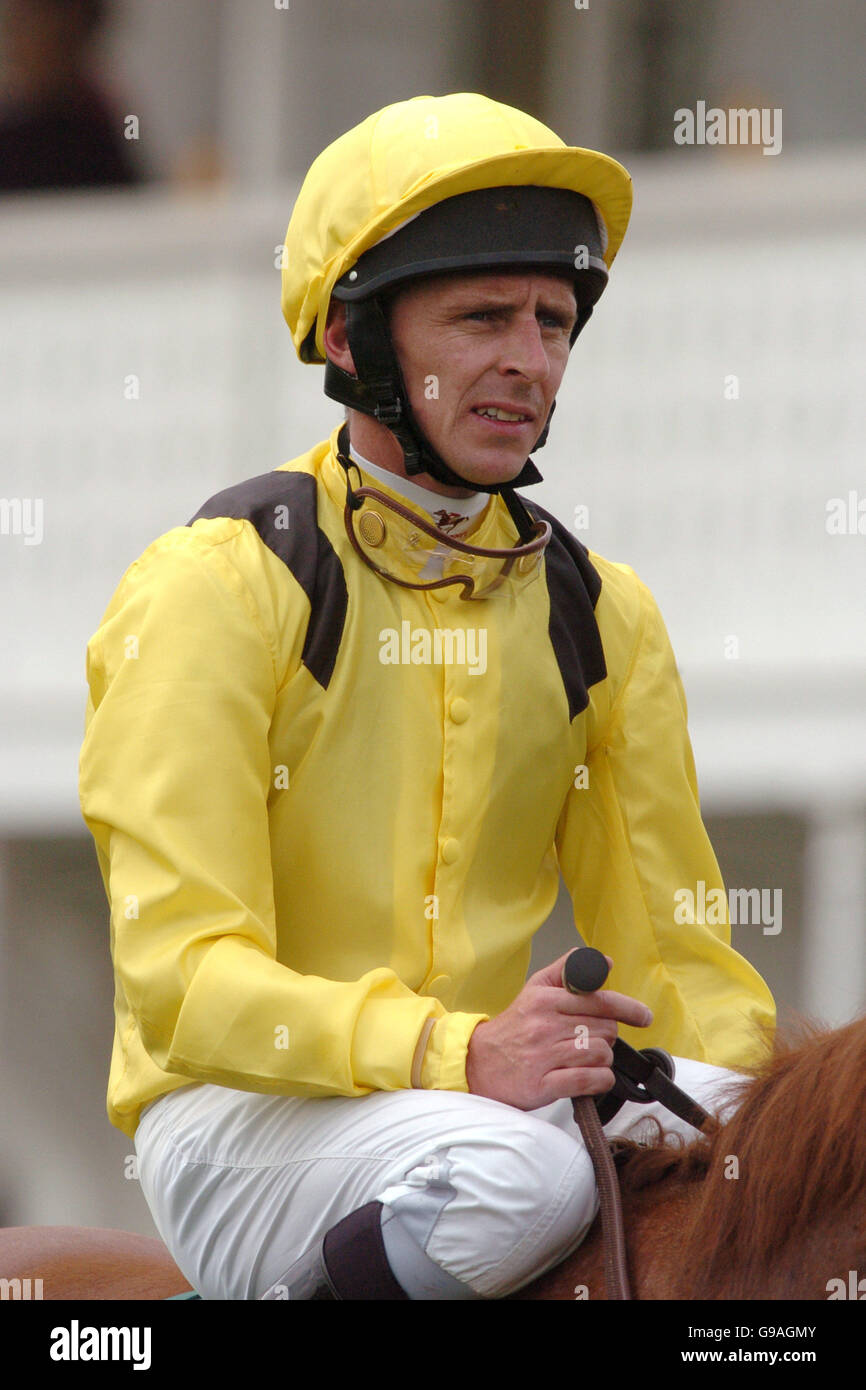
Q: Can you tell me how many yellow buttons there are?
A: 4